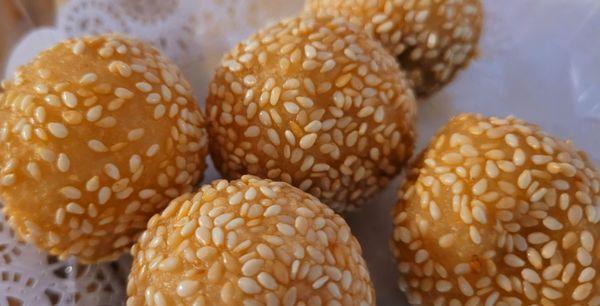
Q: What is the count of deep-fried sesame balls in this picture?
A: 5